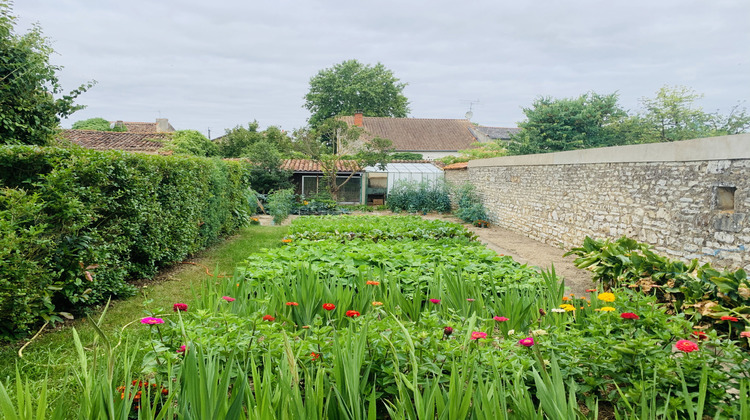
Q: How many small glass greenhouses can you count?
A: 1